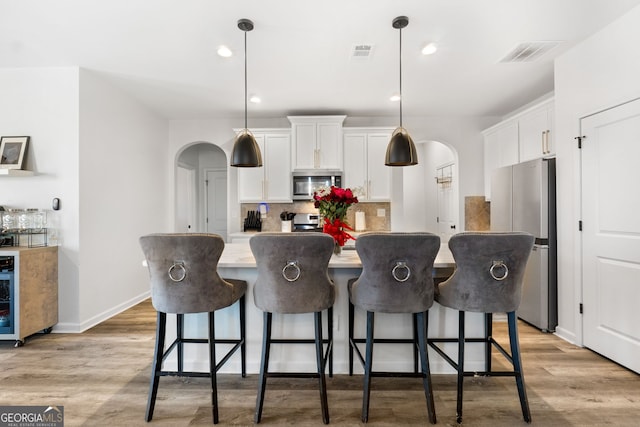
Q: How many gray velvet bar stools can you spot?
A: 4